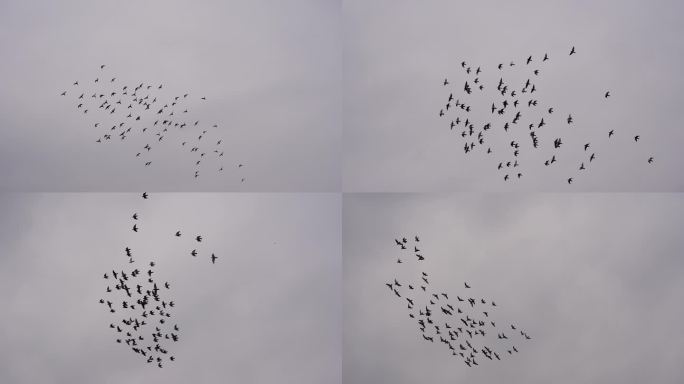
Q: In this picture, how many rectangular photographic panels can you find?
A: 4